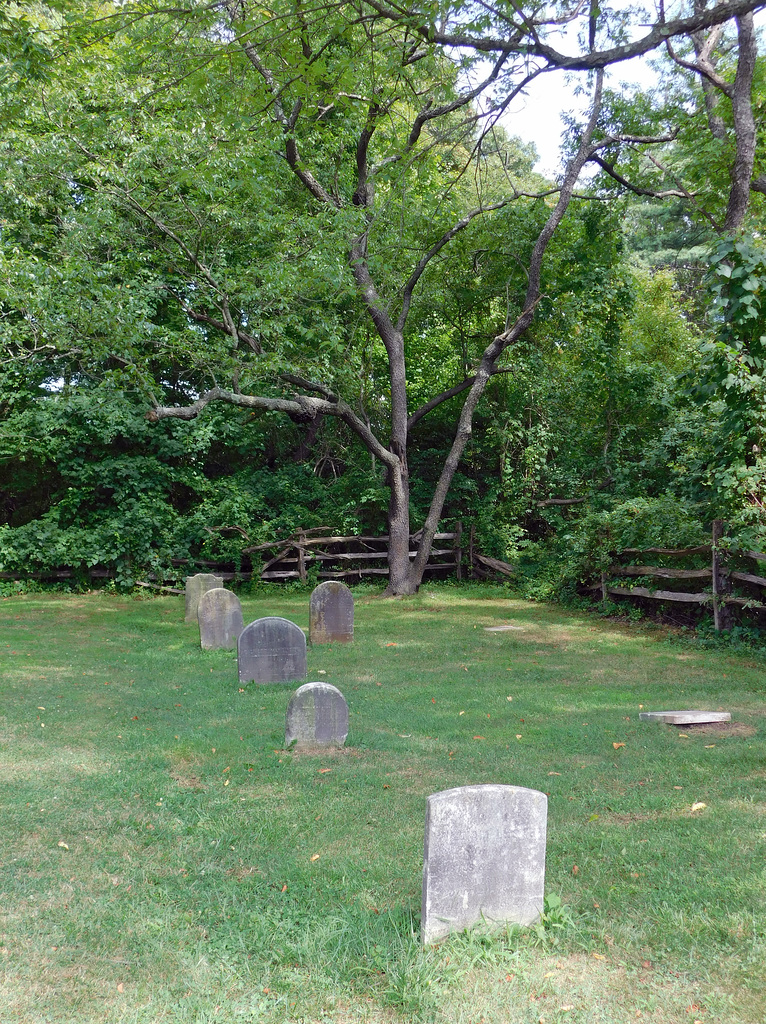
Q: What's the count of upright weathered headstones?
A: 6